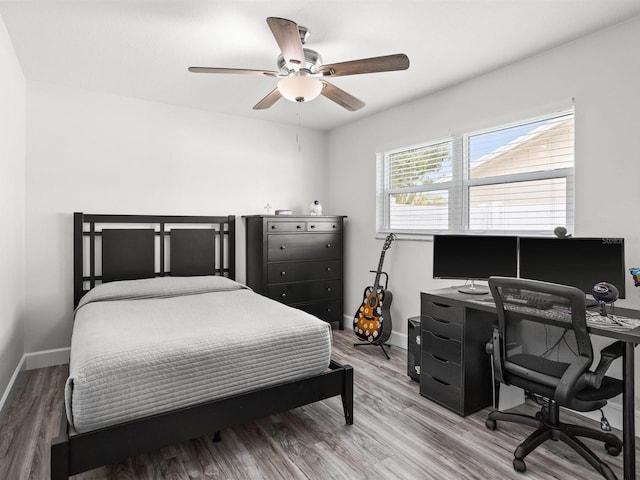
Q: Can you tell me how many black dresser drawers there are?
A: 6